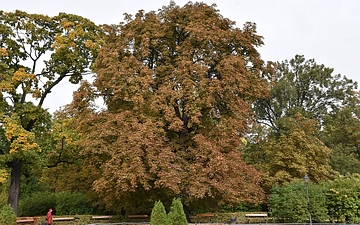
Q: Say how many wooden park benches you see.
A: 6